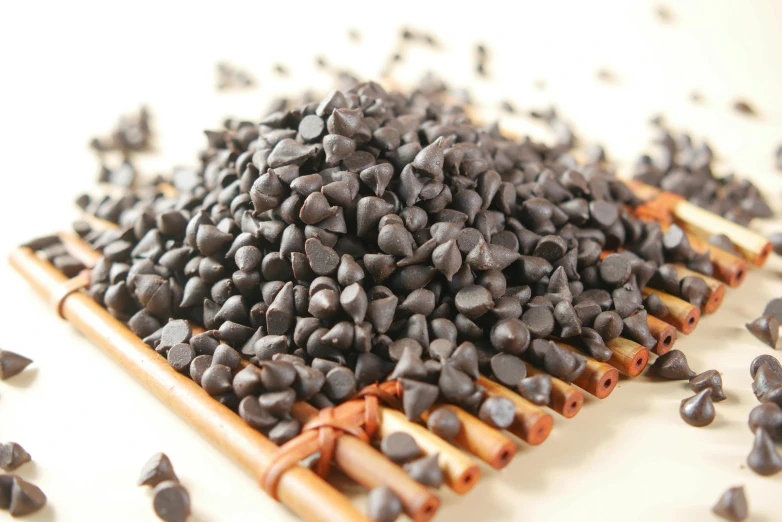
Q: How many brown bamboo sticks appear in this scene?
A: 13